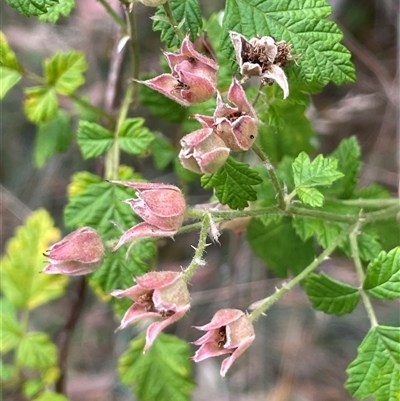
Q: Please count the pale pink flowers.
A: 7